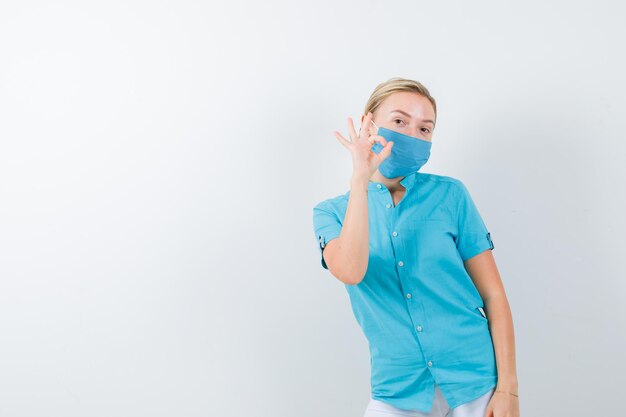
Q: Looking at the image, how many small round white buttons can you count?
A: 7